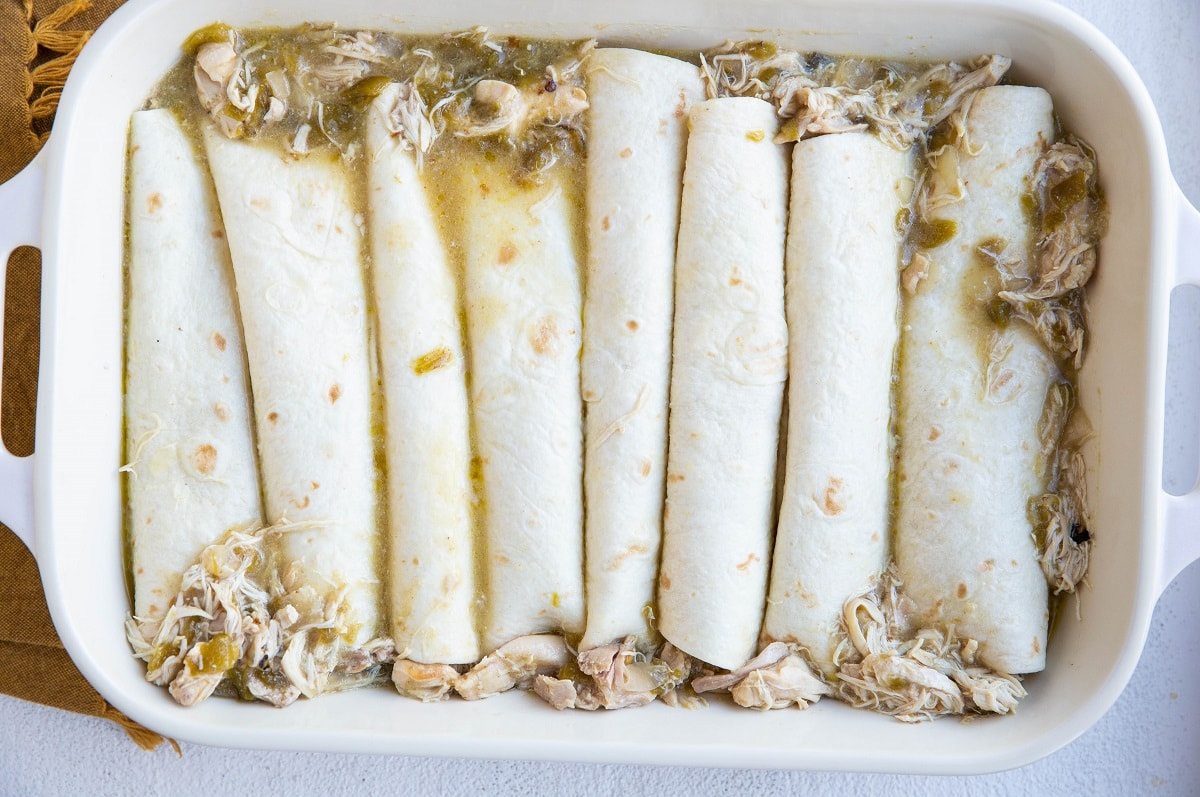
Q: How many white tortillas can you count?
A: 8